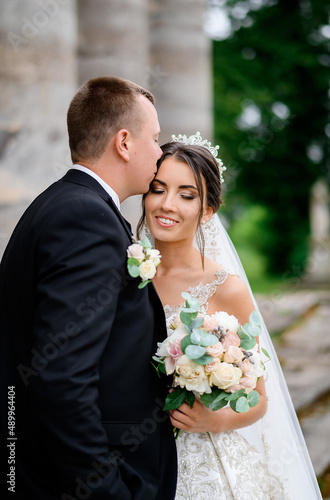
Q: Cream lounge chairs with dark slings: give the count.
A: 0